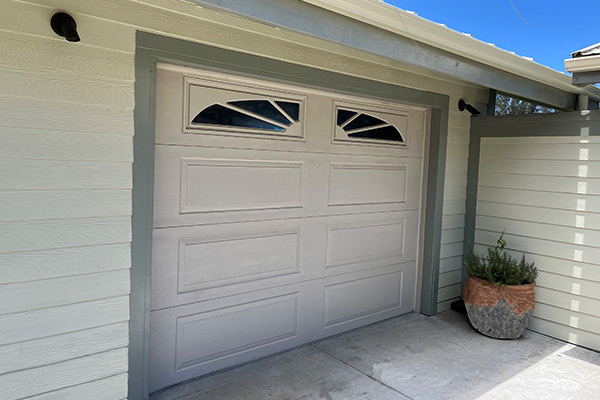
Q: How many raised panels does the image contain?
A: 6